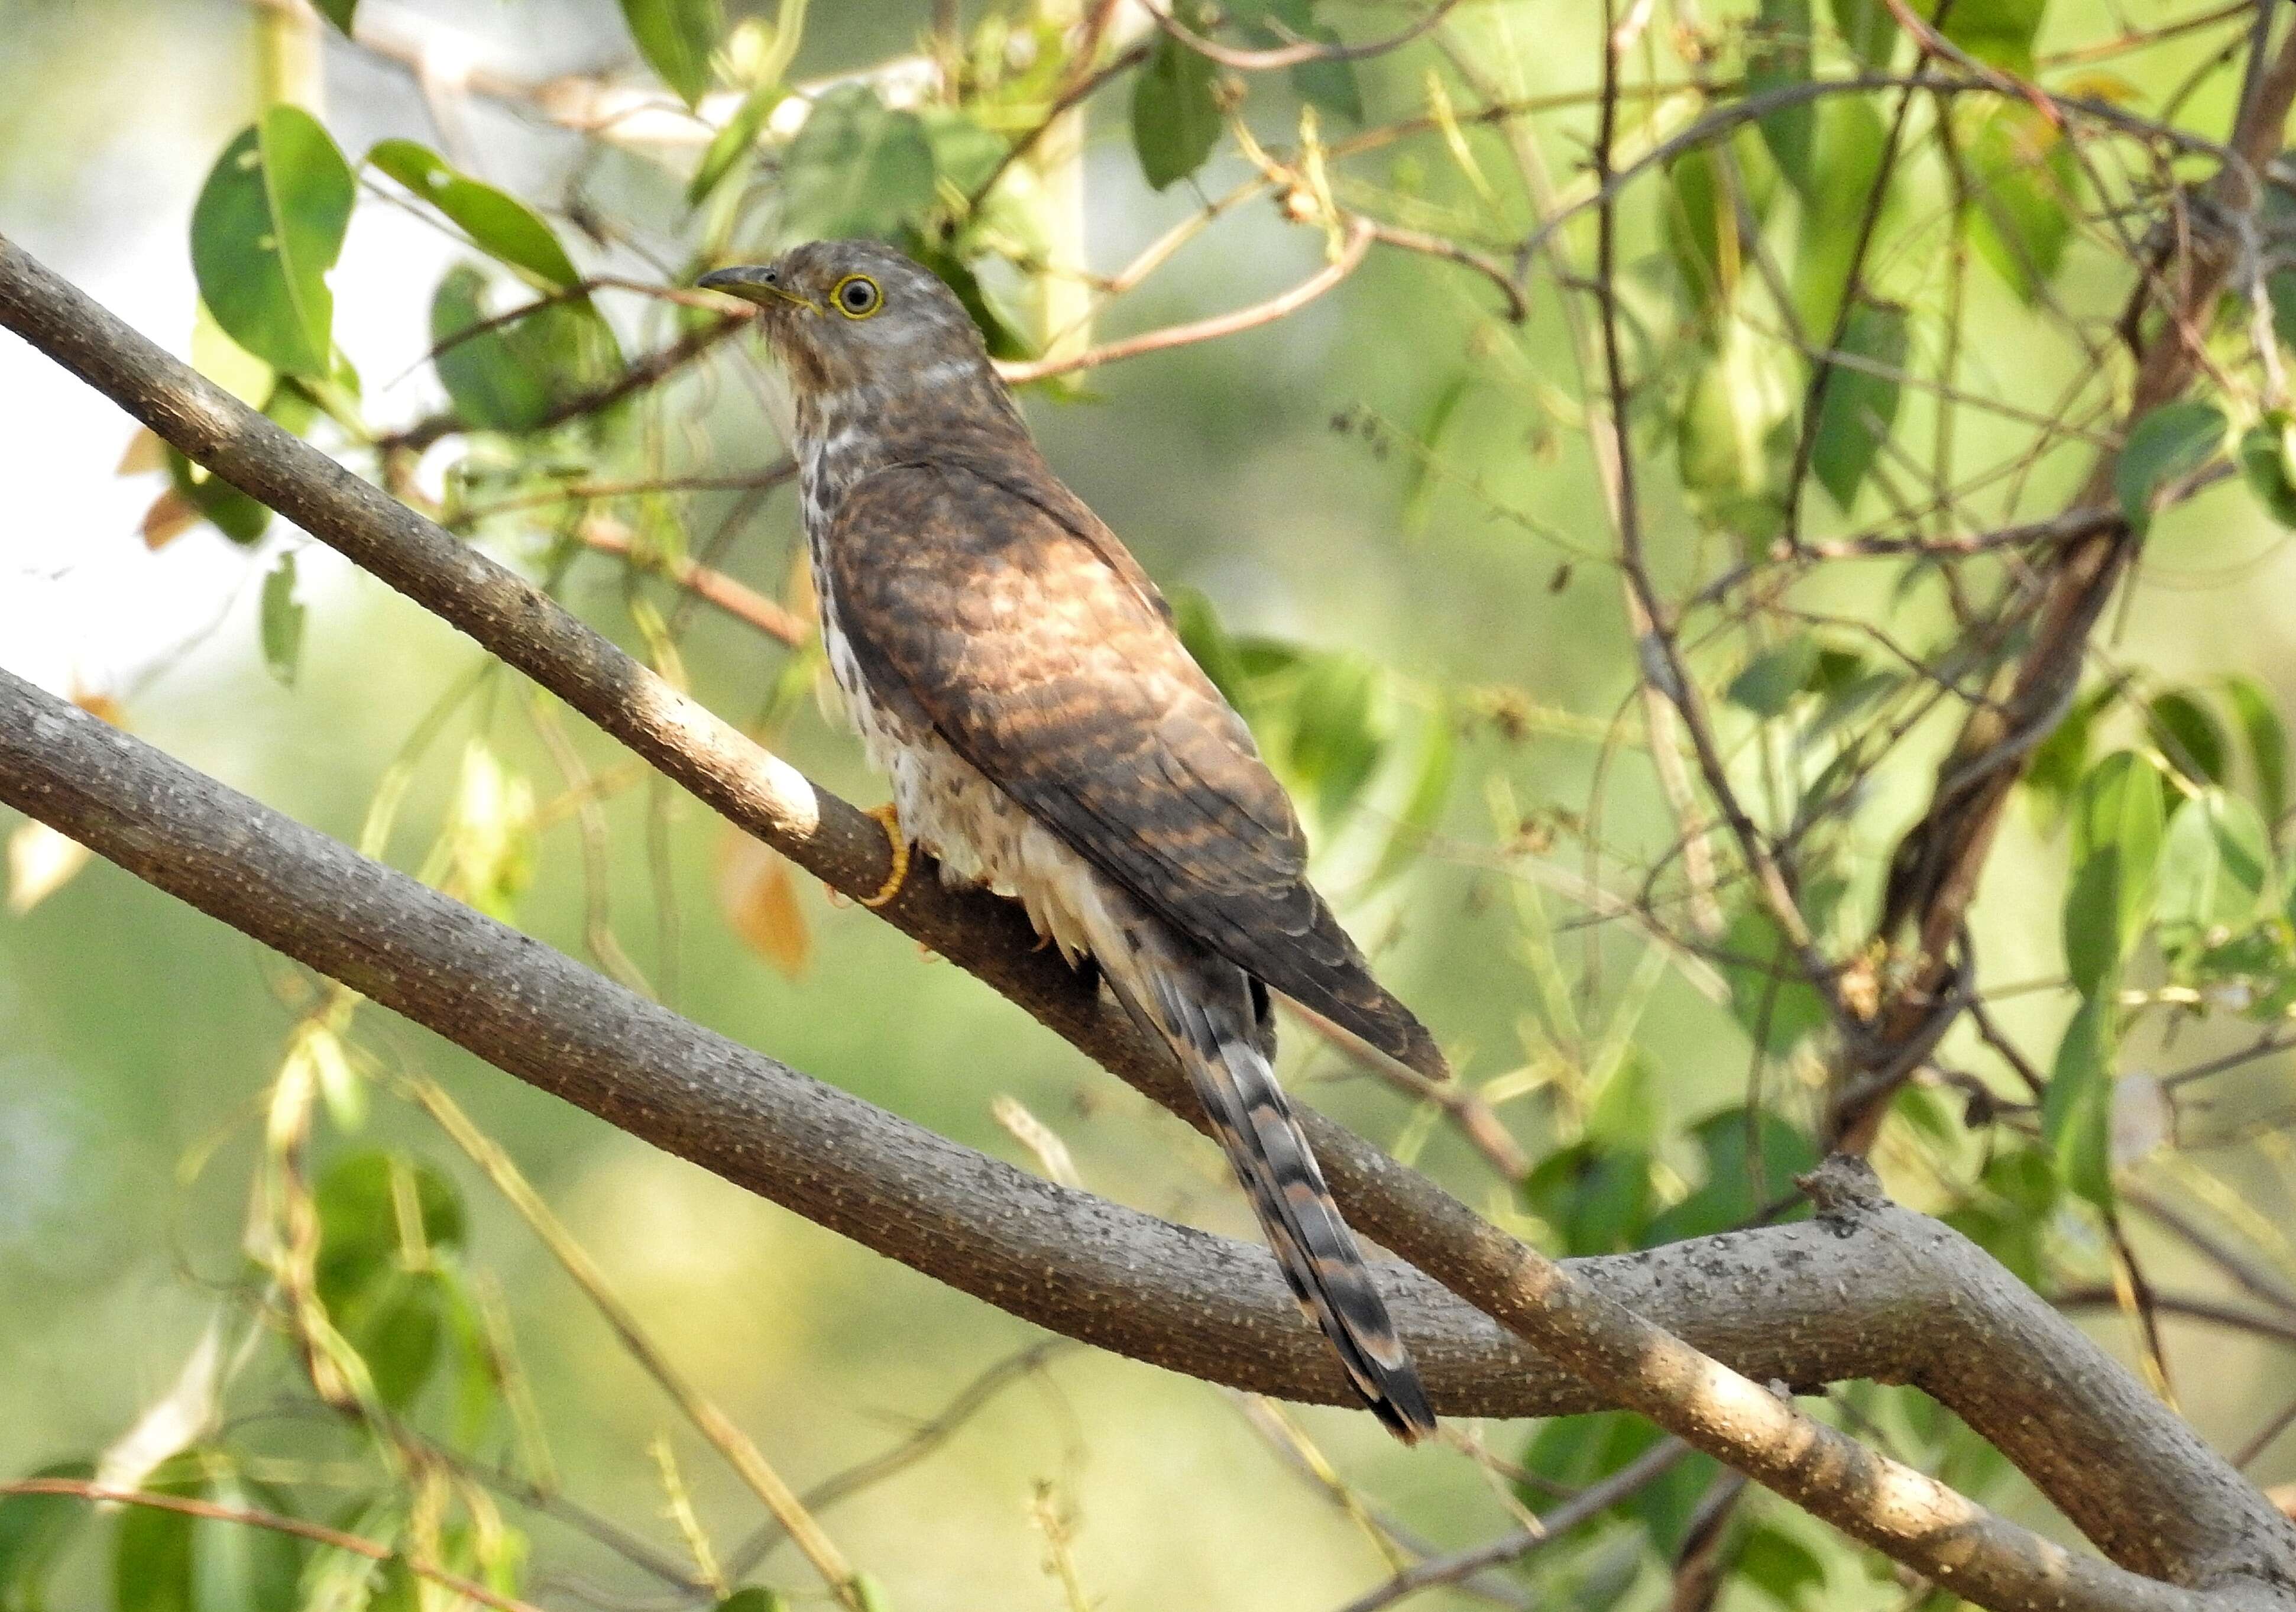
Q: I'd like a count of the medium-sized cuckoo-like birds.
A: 1